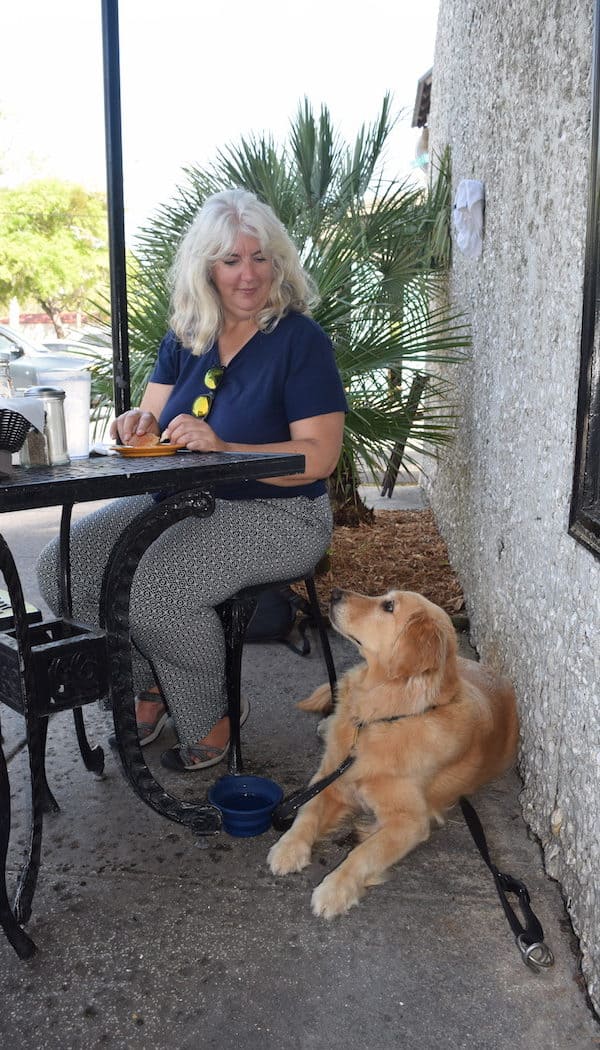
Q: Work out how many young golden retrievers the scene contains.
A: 1